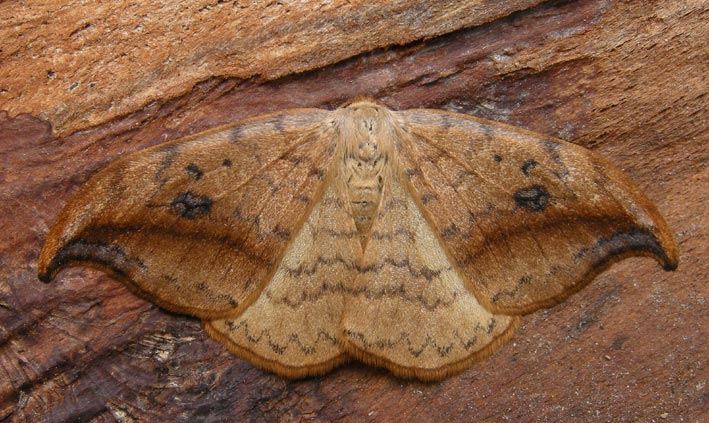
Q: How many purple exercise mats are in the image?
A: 0